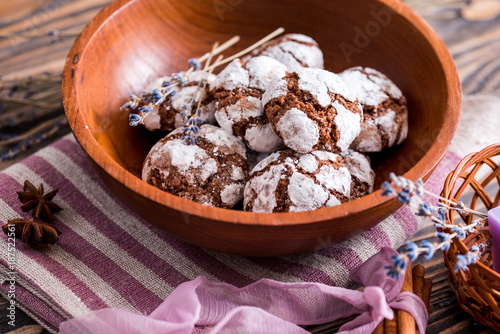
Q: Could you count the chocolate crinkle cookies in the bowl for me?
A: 8